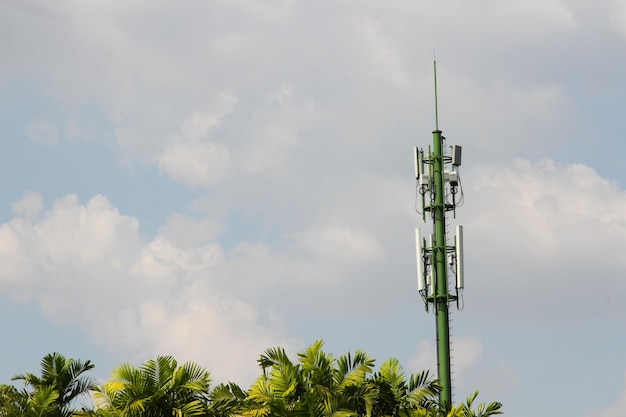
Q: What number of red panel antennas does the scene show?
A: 0